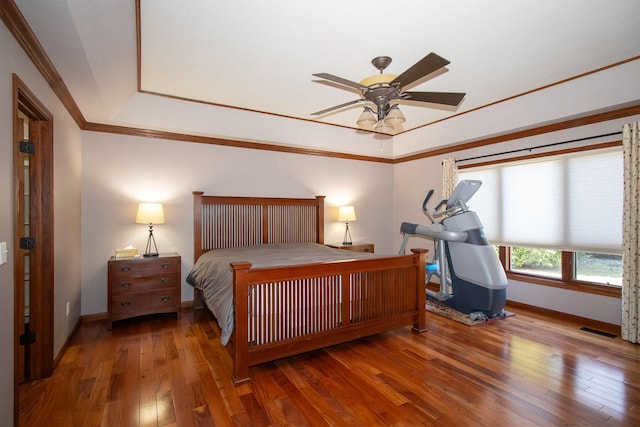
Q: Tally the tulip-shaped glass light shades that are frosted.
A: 3